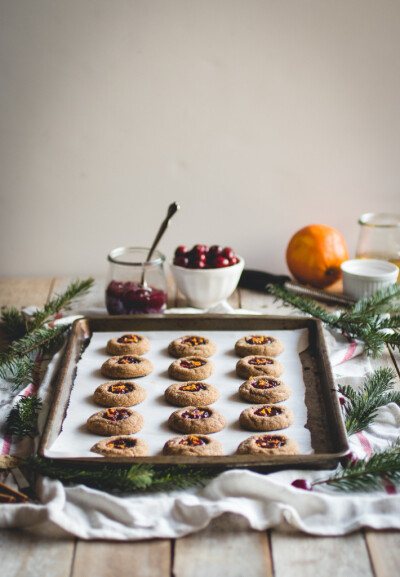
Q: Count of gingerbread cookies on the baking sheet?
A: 15